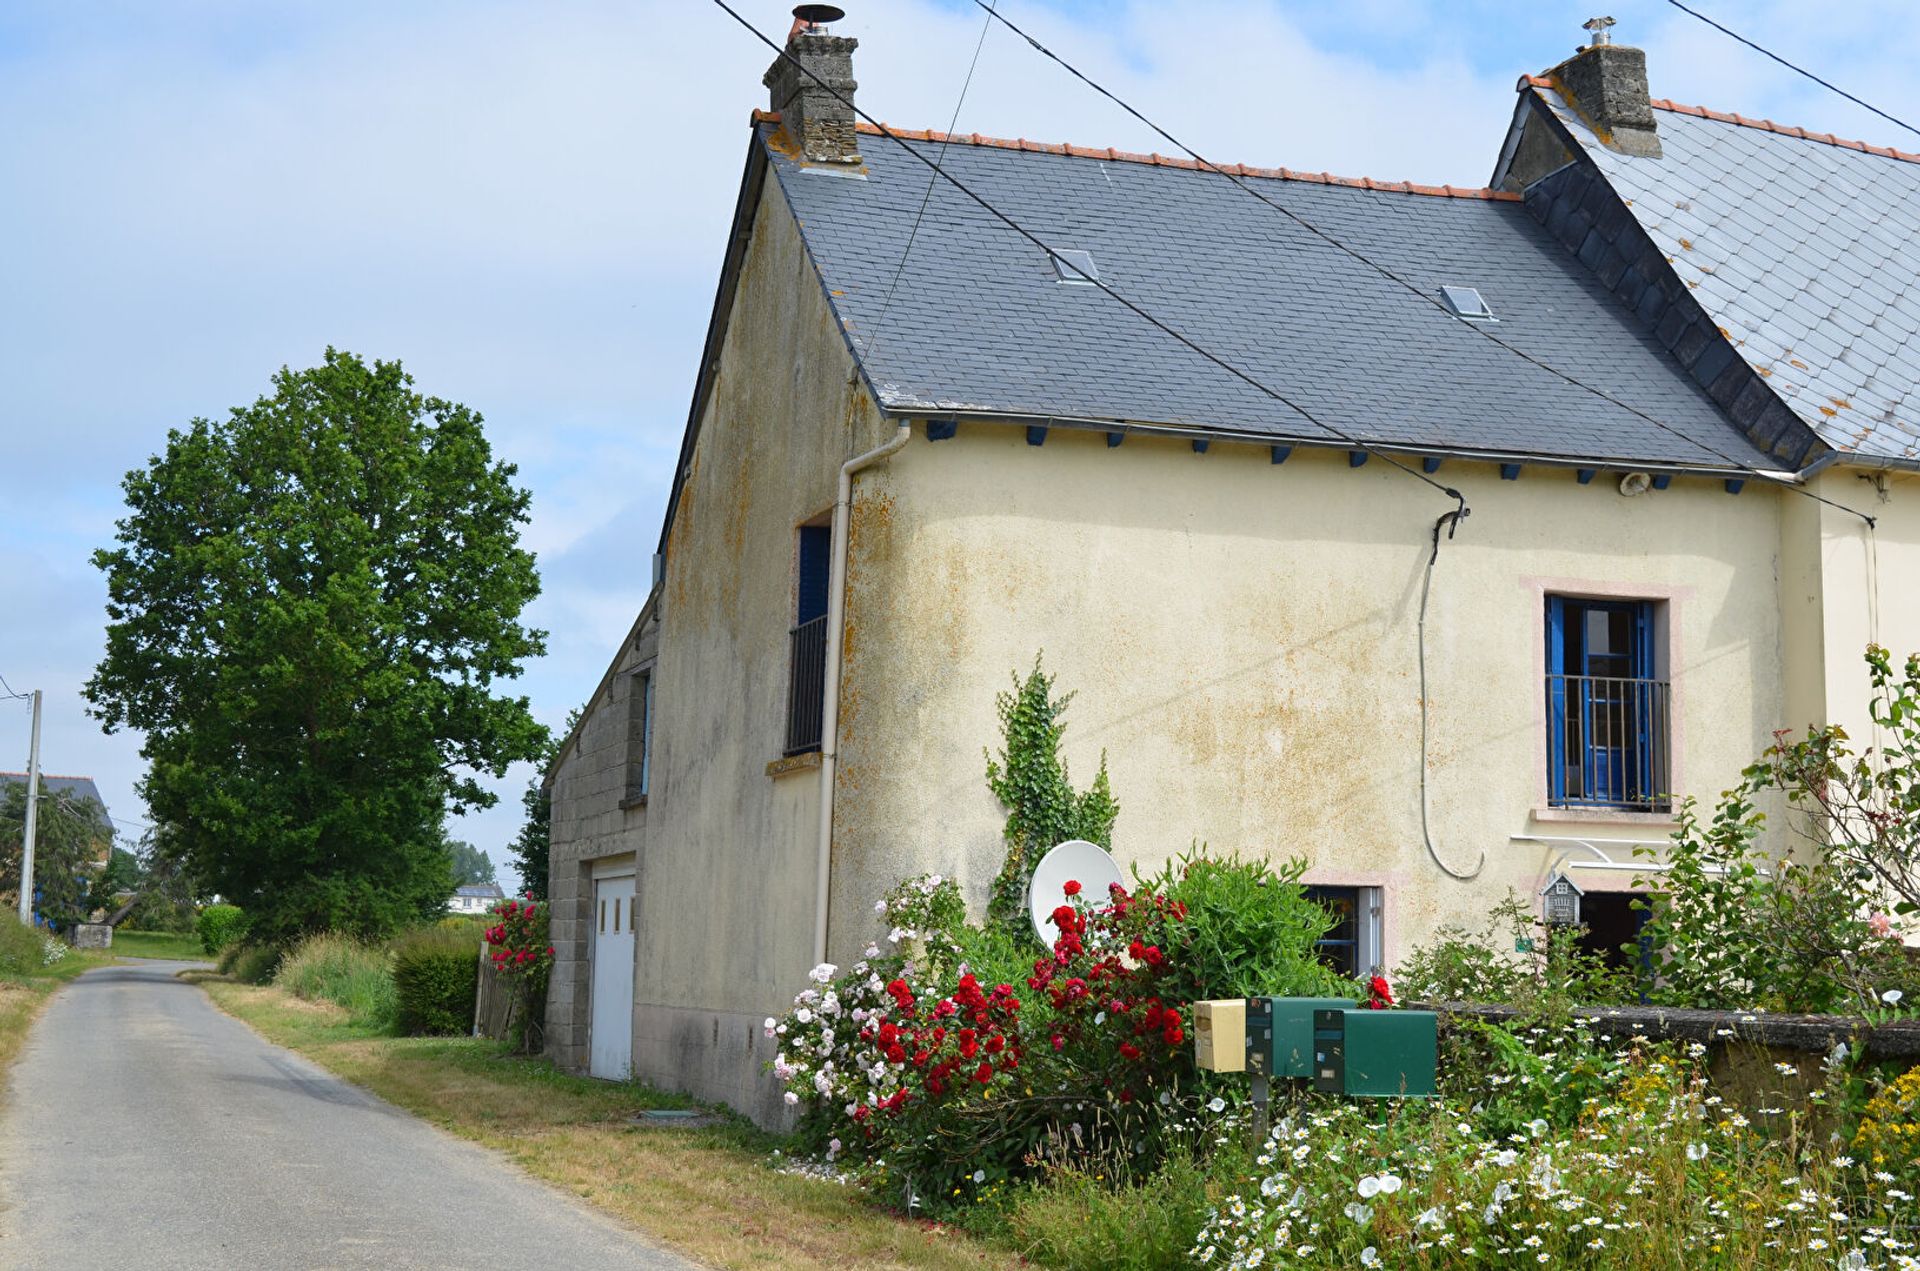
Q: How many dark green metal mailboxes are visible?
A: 2